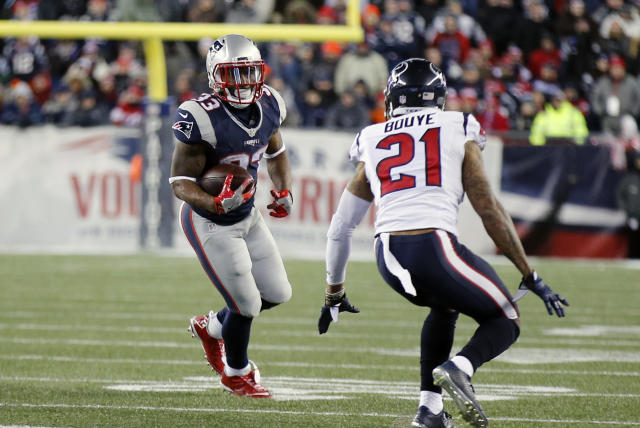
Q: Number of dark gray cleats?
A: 2